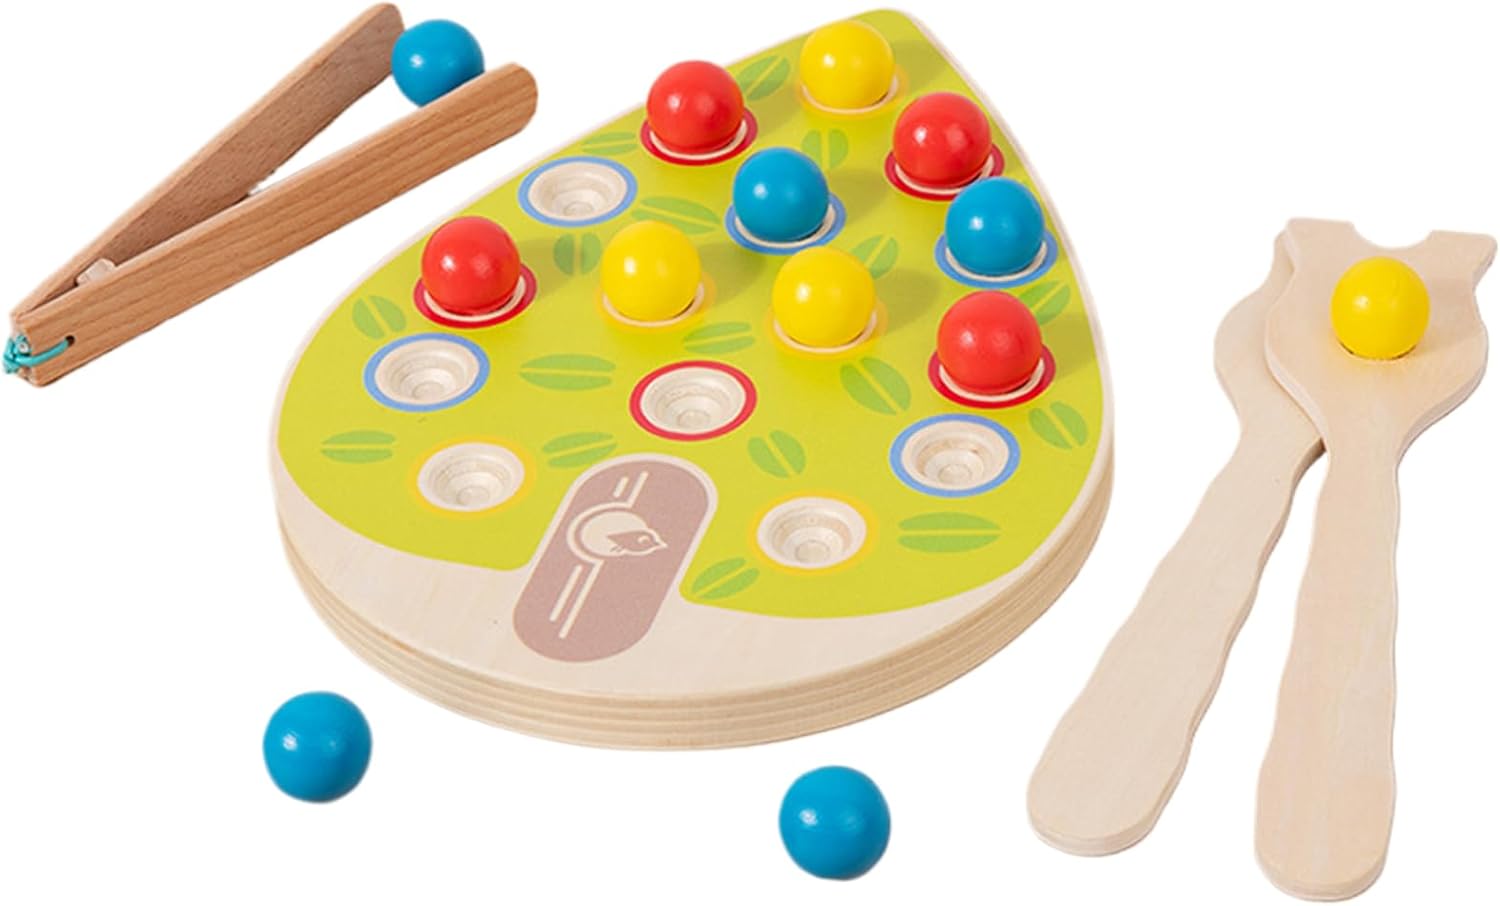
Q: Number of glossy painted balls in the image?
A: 13